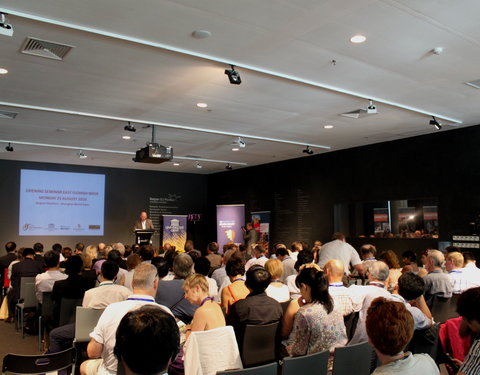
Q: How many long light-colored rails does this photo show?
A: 3